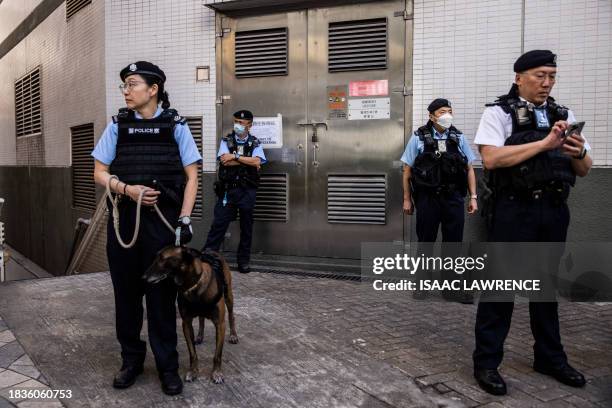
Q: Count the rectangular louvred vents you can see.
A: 8